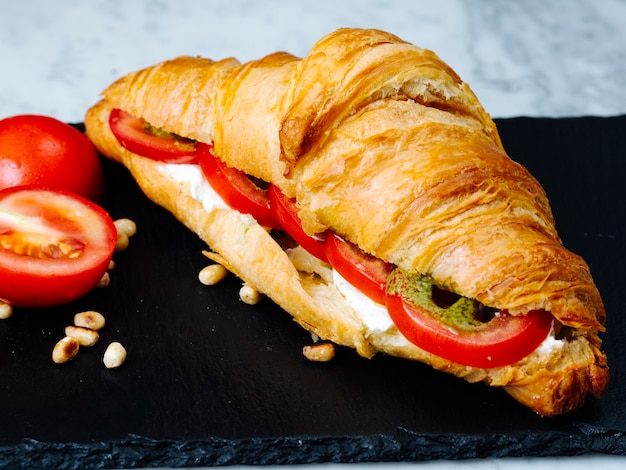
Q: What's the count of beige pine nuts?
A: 12